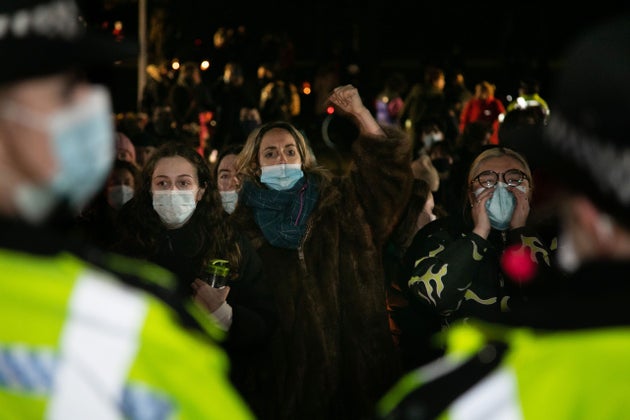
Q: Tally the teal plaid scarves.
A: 1